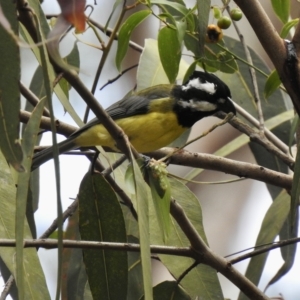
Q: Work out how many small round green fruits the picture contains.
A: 2